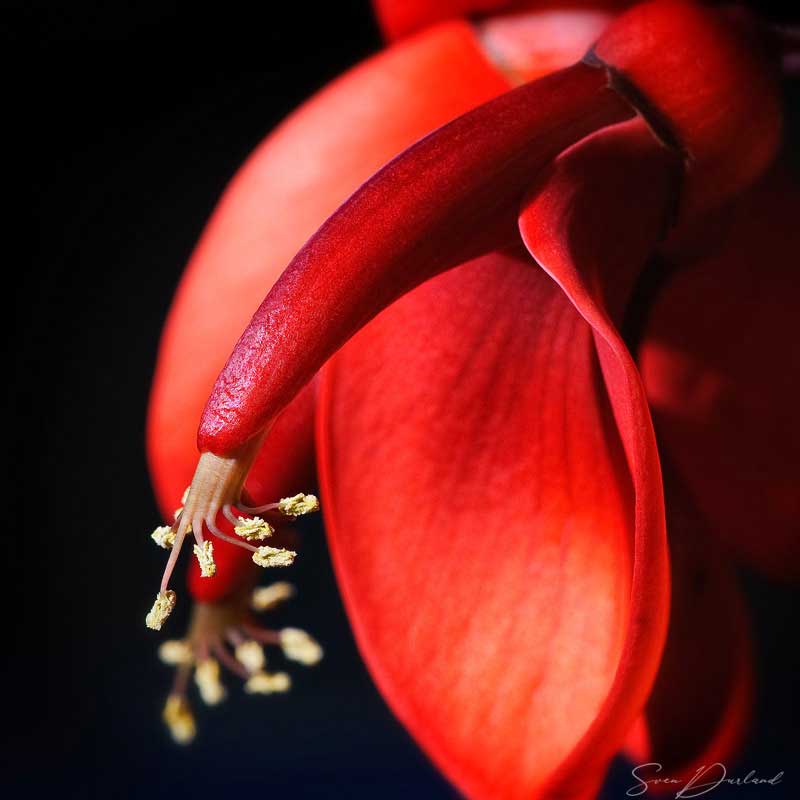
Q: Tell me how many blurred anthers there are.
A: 7